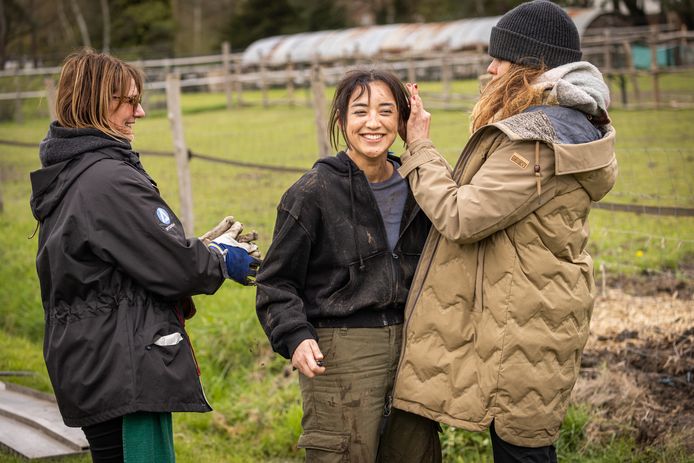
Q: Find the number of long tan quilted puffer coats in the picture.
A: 1